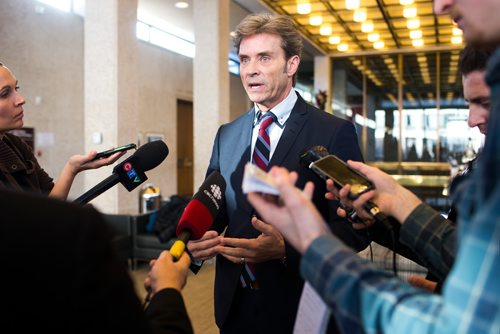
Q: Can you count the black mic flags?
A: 1